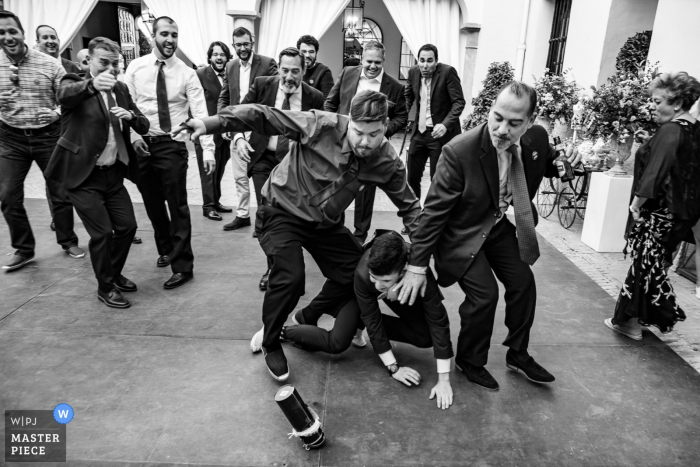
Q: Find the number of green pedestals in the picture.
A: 0